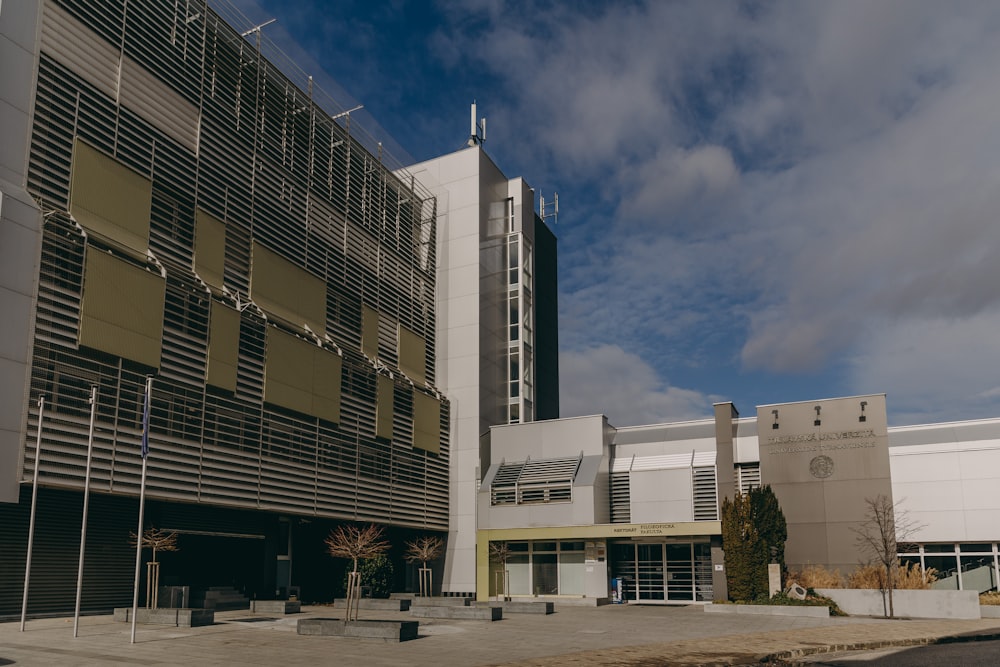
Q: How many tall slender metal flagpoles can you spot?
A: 3